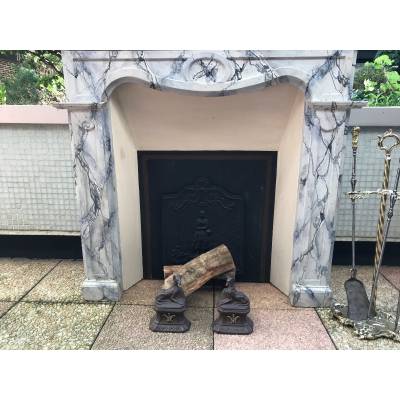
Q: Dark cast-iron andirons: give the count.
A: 2